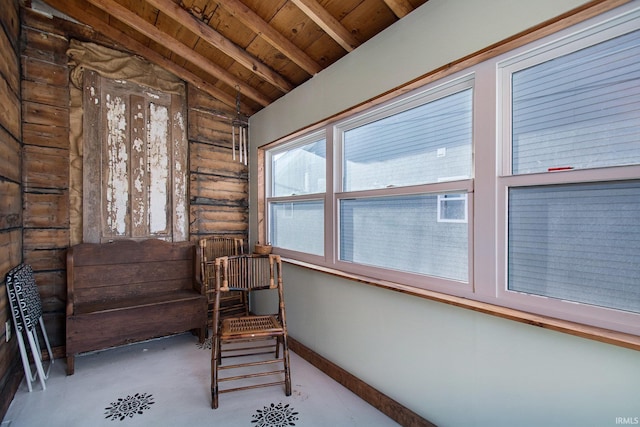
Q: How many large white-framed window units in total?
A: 3